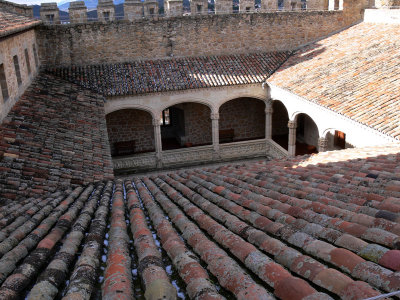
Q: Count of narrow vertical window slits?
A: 4